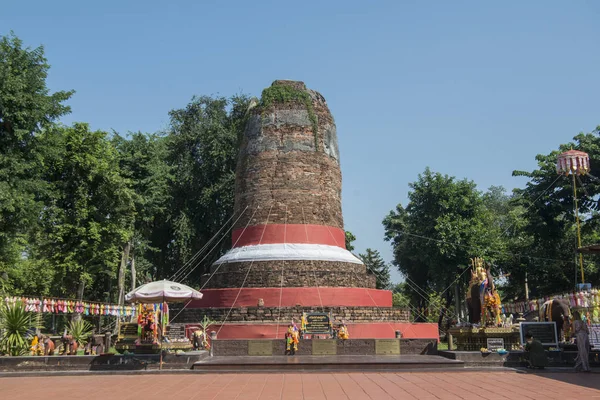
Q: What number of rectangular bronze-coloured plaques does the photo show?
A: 3